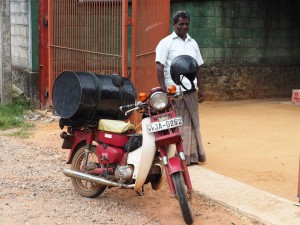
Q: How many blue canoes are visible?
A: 0